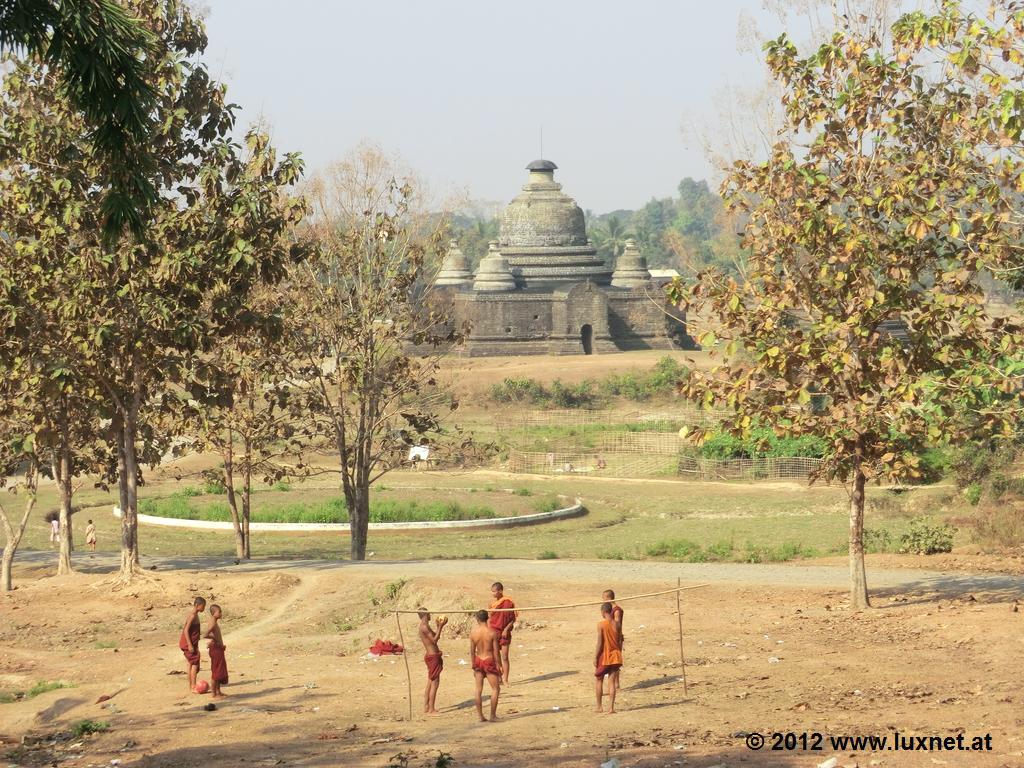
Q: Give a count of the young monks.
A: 7